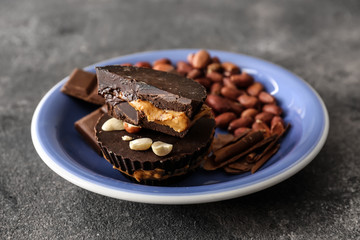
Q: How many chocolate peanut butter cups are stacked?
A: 2